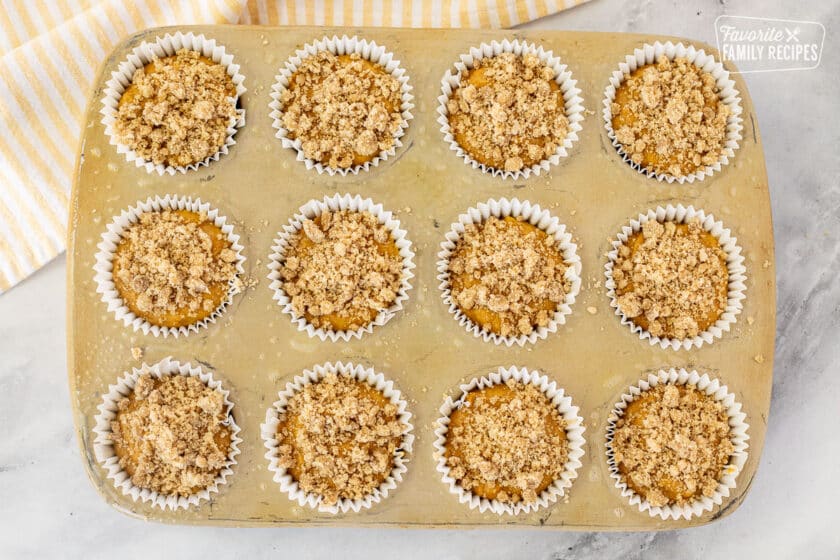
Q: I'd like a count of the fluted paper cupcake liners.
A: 12